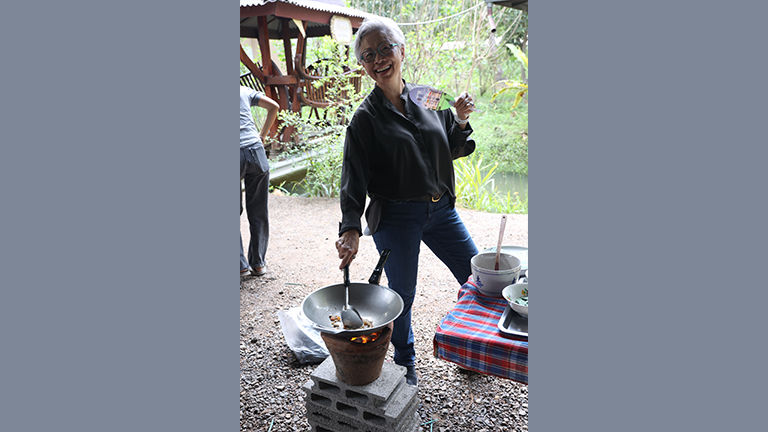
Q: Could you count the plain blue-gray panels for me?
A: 2